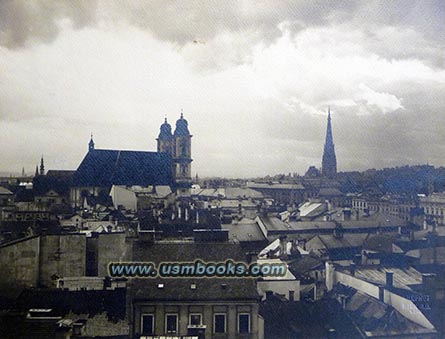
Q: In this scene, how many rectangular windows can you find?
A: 5